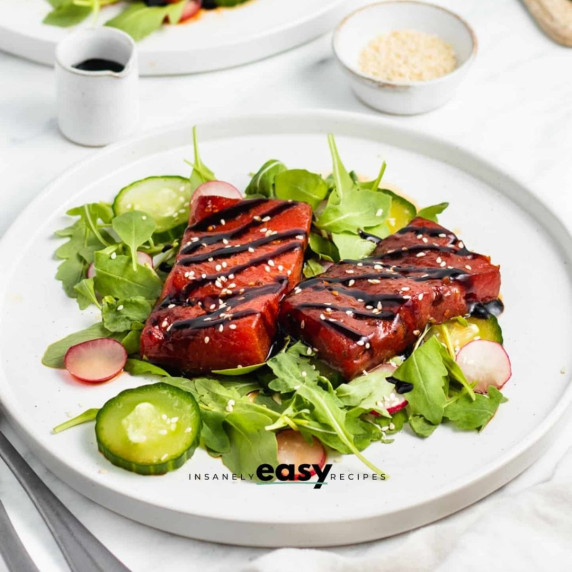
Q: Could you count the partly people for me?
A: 0